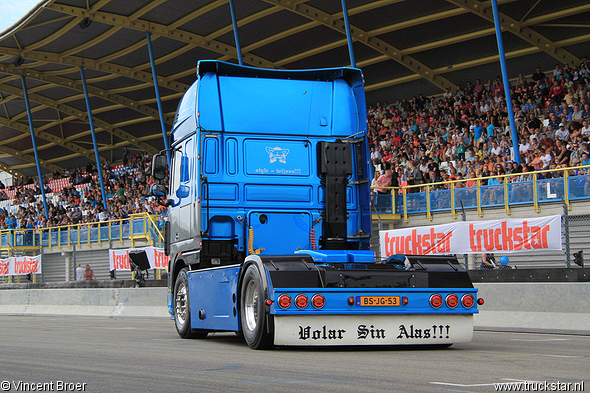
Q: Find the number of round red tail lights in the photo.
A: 6